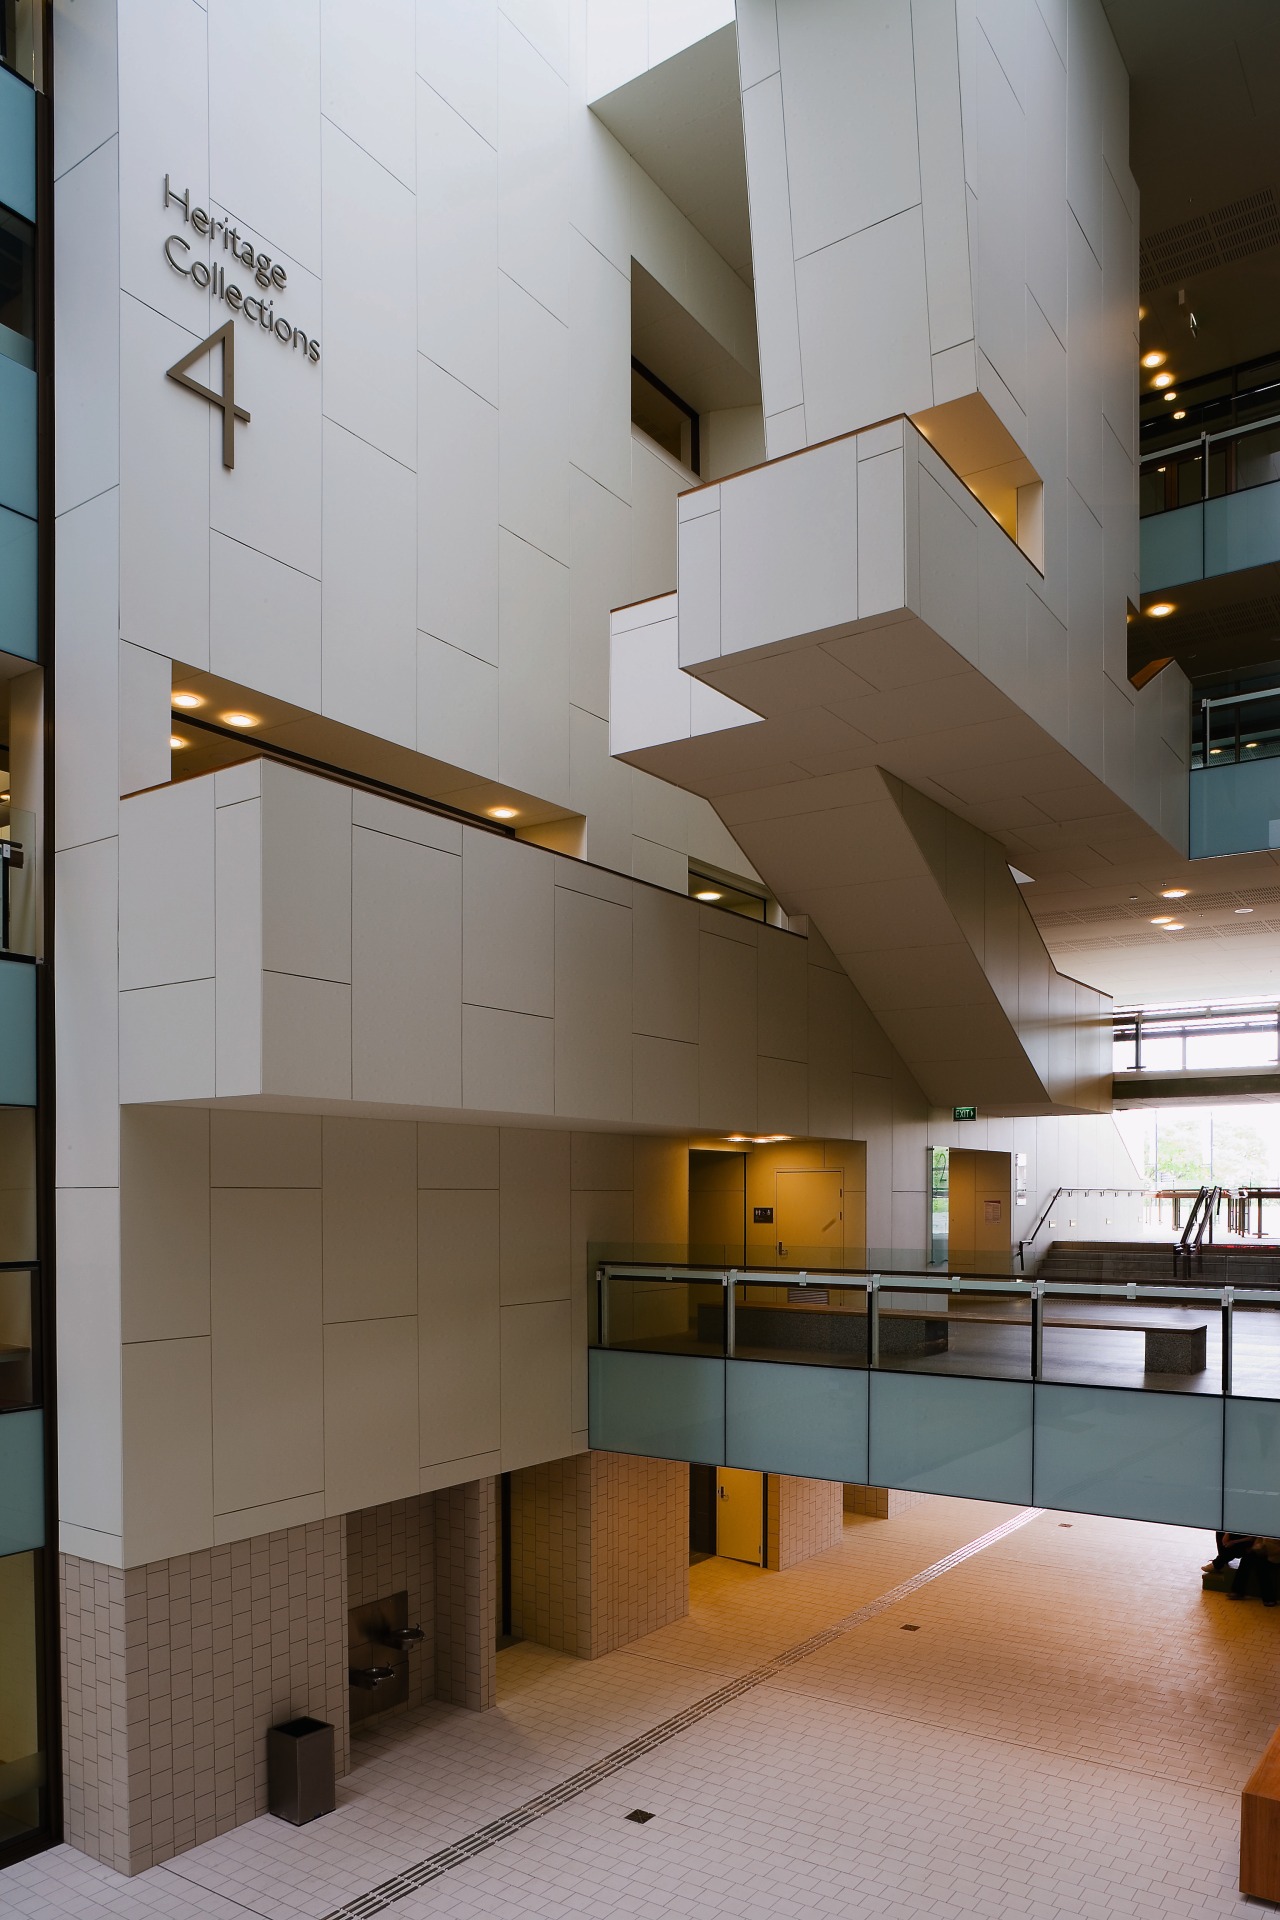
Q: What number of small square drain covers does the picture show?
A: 3